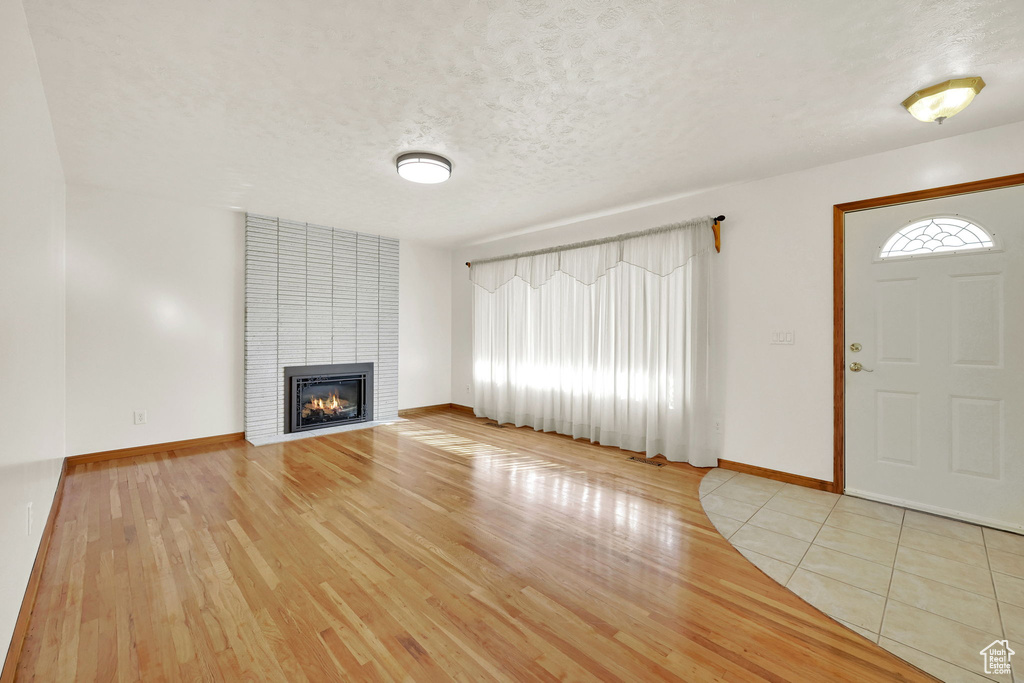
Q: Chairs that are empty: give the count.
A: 0